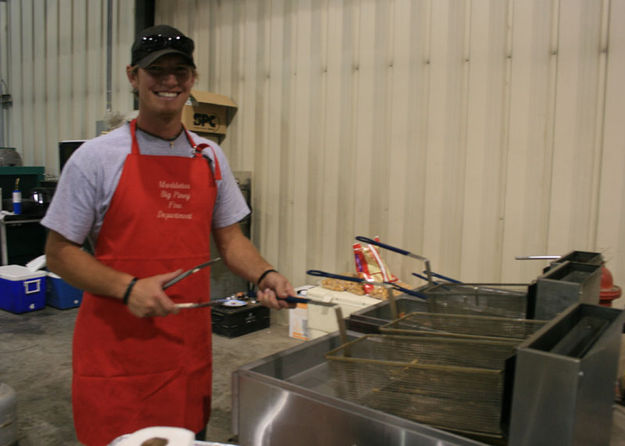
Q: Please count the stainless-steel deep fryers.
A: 3